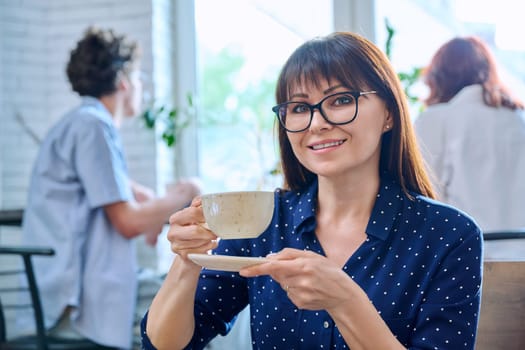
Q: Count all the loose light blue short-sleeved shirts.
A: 1